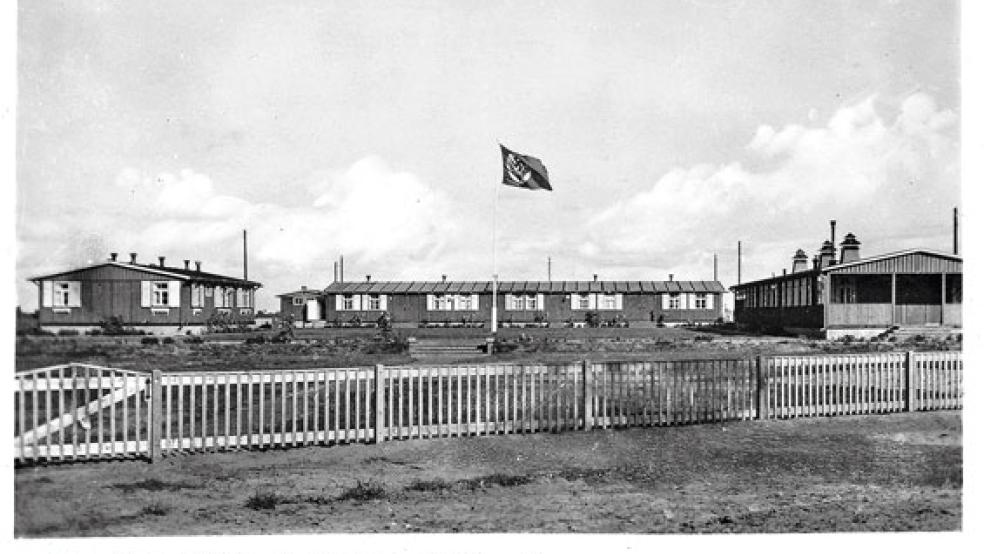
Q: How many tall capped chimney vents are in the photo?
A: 3